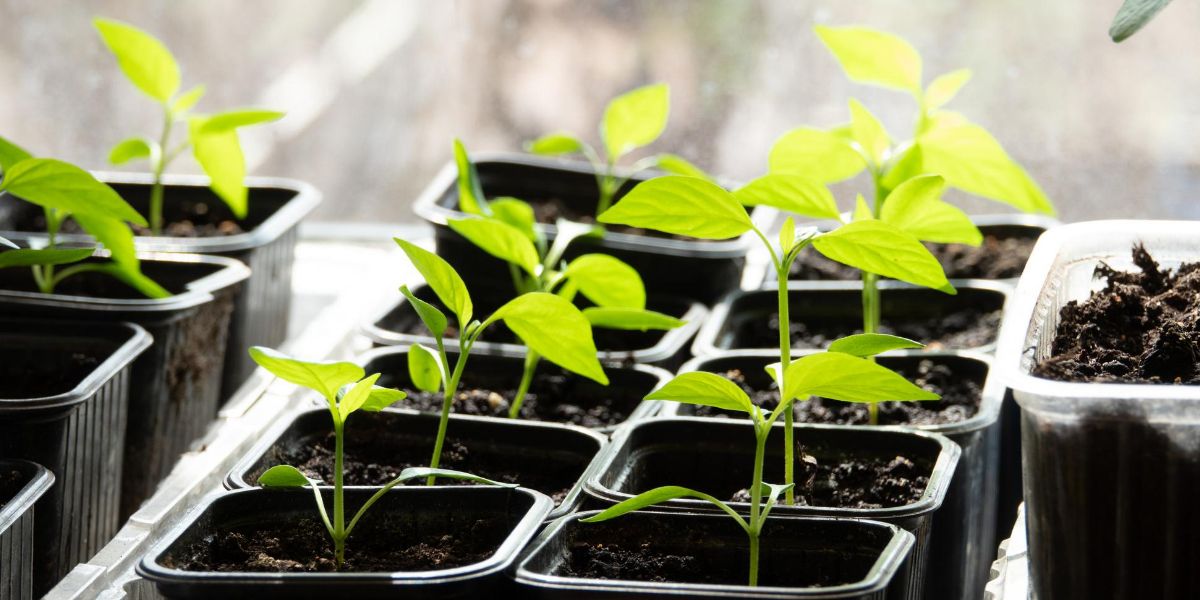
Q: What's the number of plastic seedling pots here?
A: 15